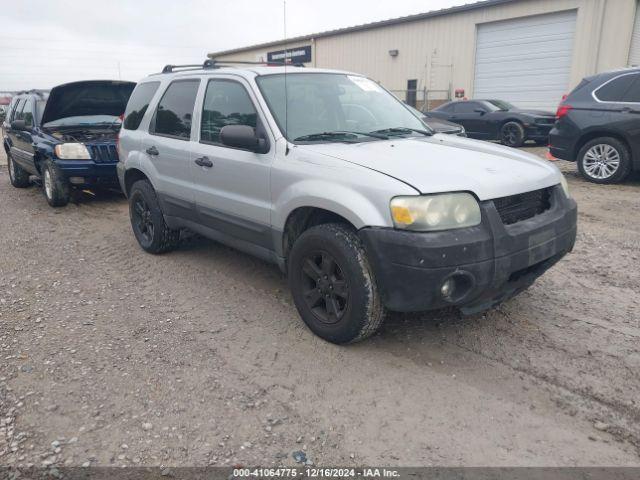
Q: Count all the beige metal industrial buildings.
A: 1